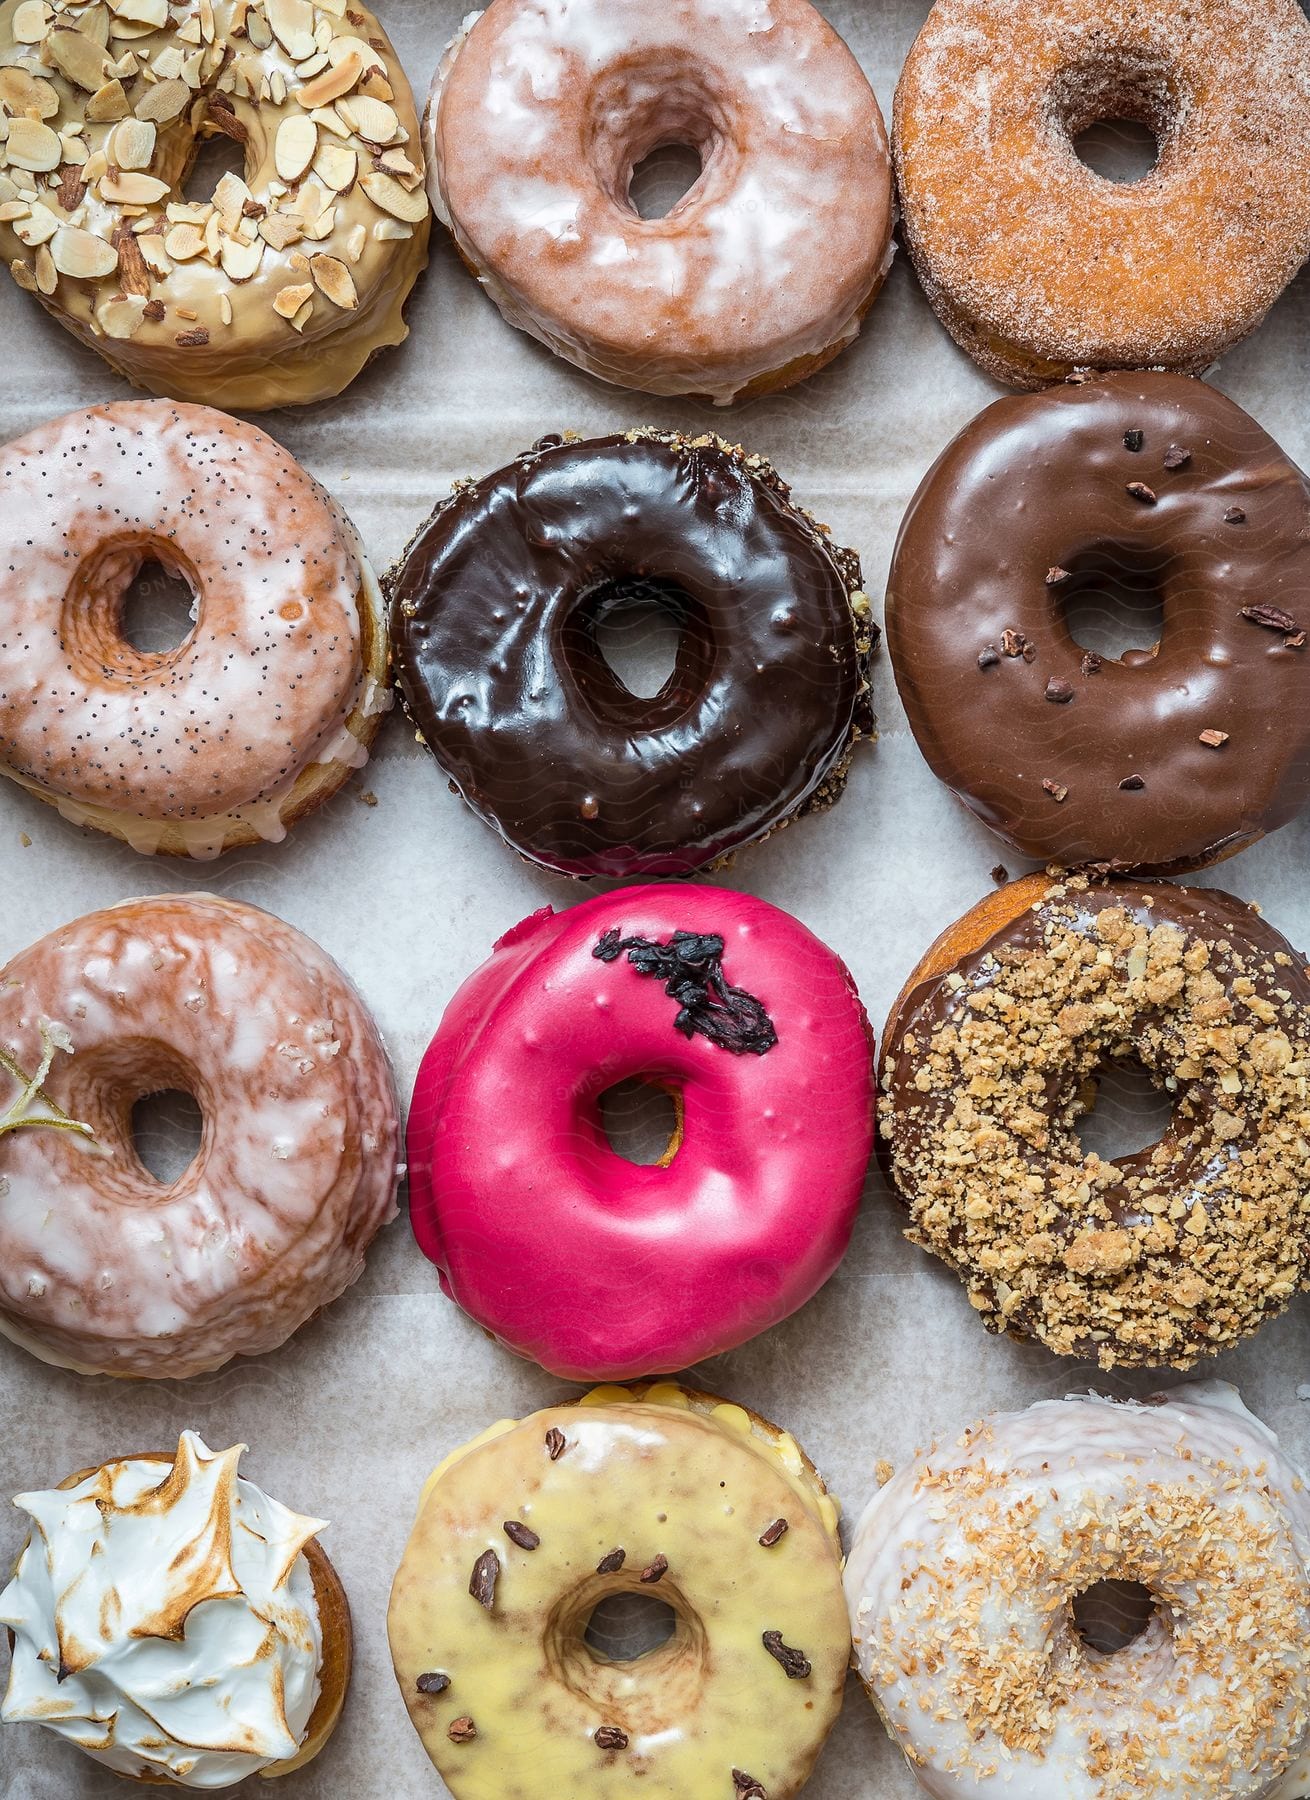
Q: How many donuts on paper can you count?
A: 12